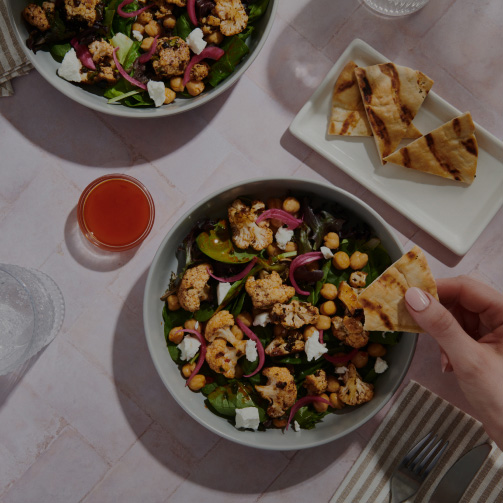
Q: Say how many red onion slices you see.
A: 13